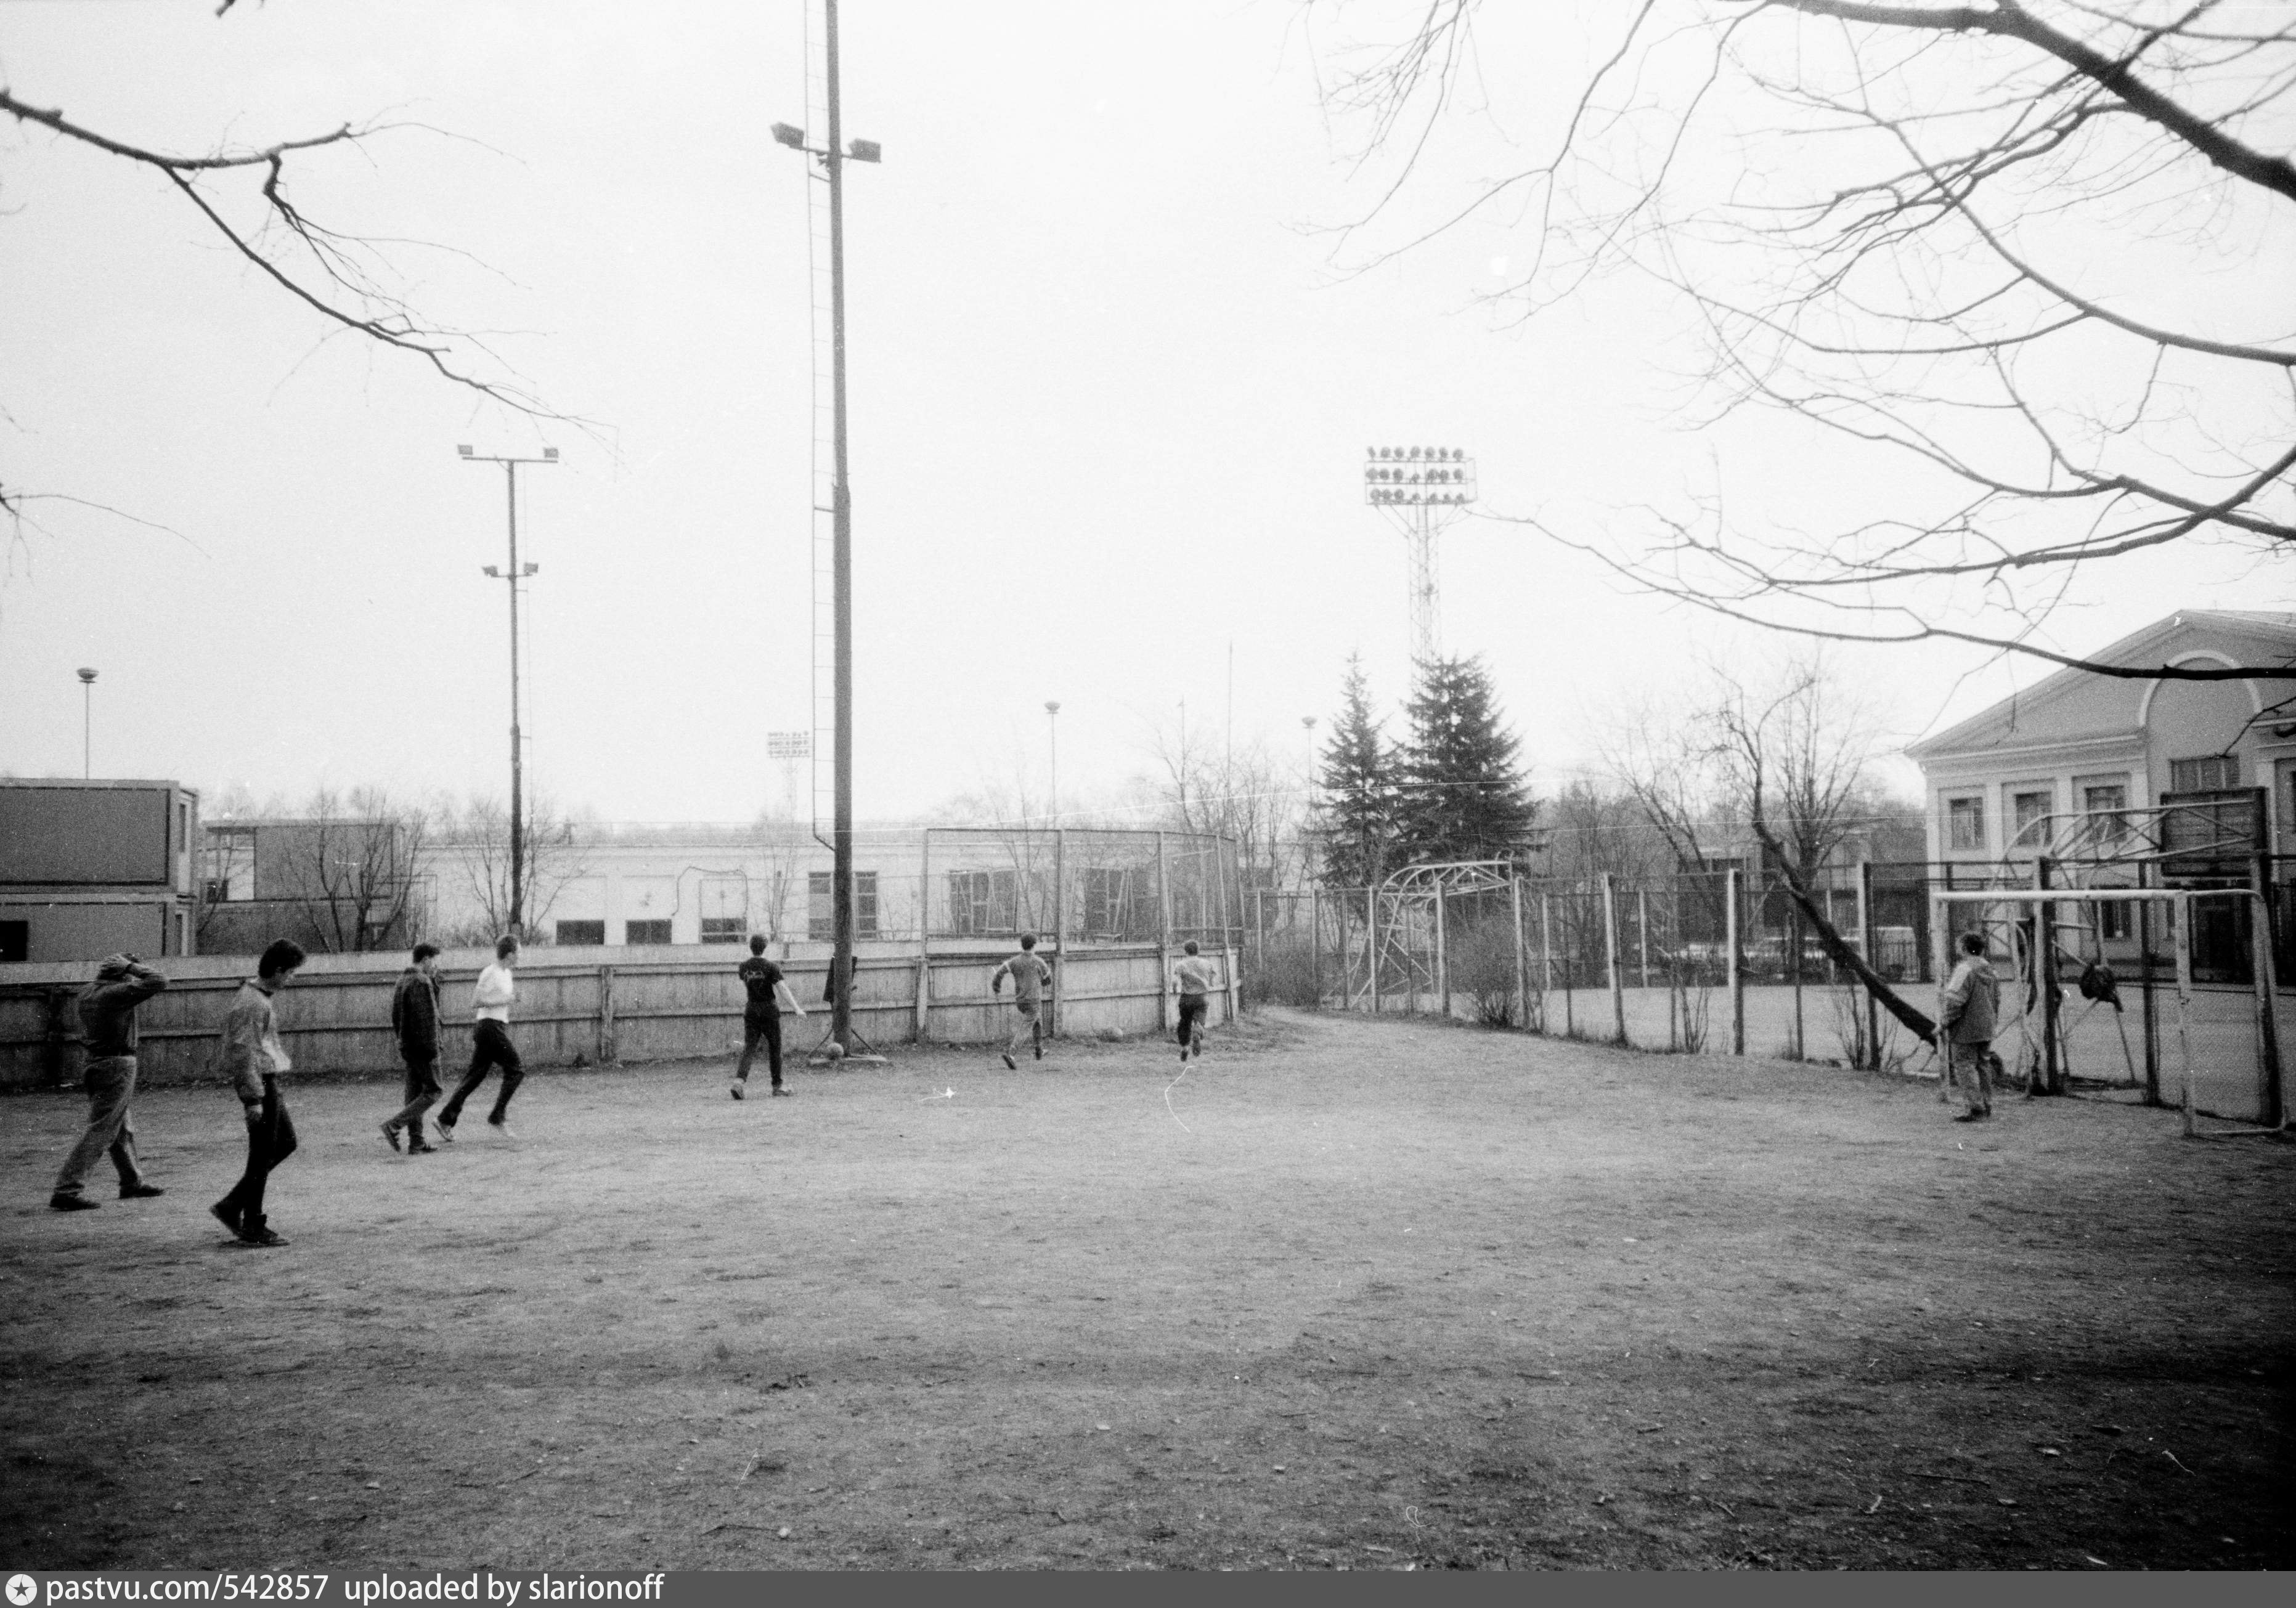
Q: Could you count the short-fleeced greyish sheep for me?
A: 0